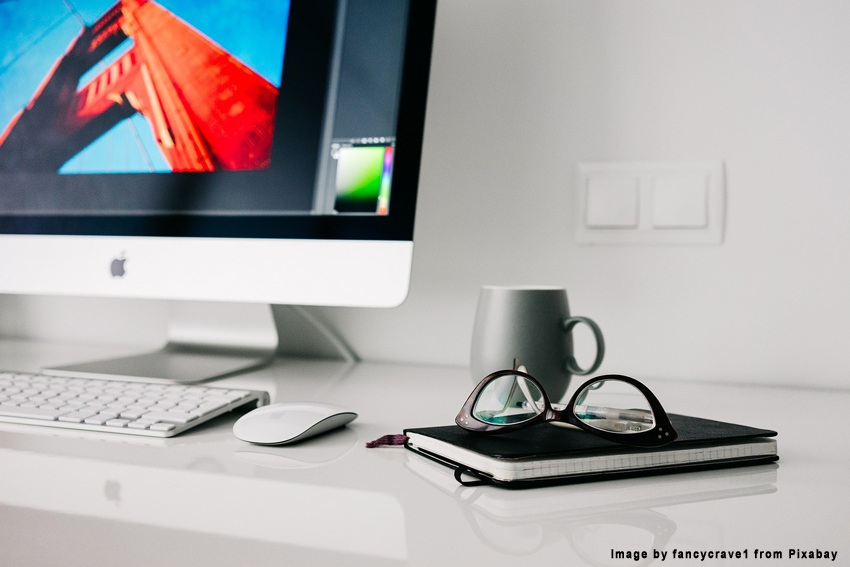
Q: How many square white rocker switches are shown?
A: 2